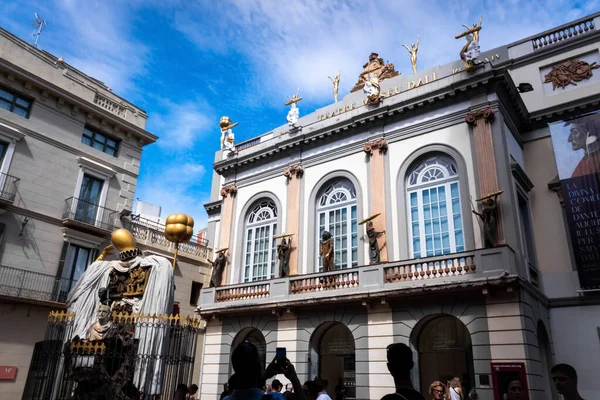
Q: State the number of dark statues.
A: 5